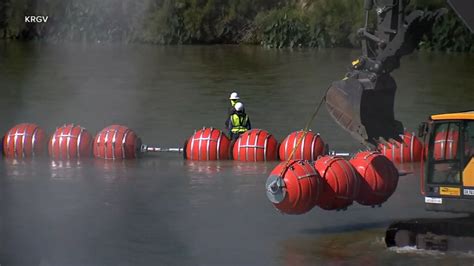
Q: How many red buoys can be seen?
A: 11